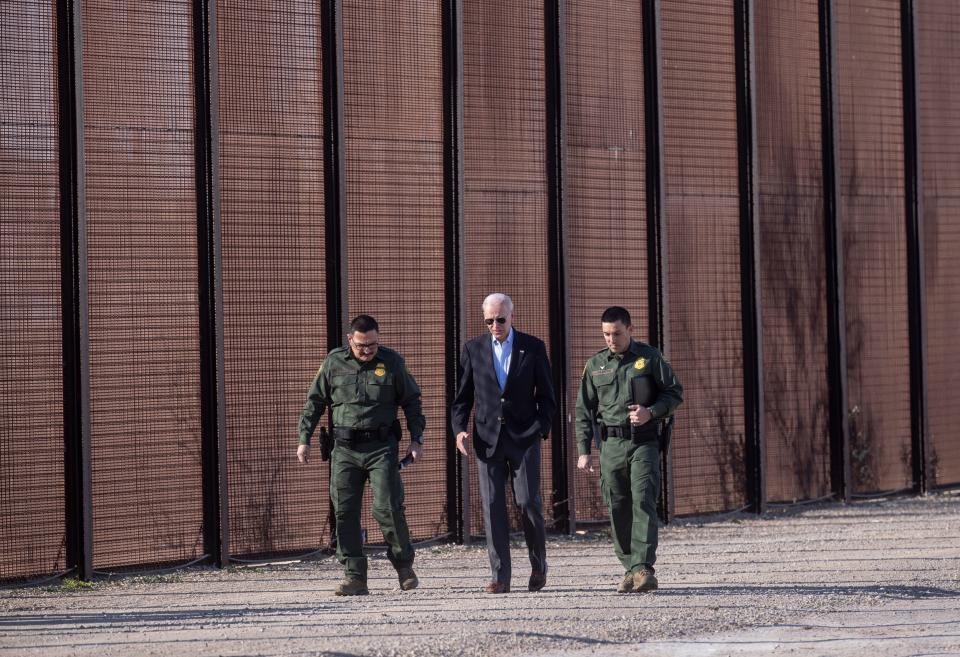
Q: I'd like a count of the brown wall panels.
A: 10